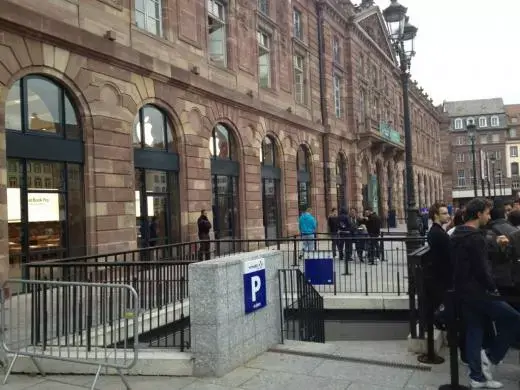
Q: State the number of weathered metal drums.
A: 0